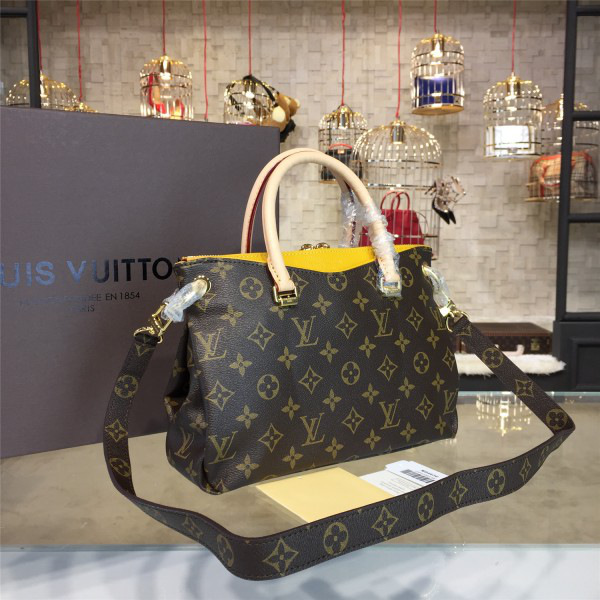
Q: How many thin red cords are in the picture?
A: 9